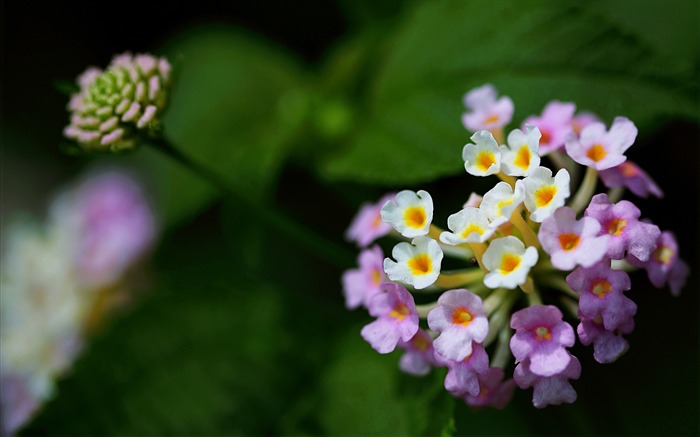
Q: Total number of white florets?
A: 8